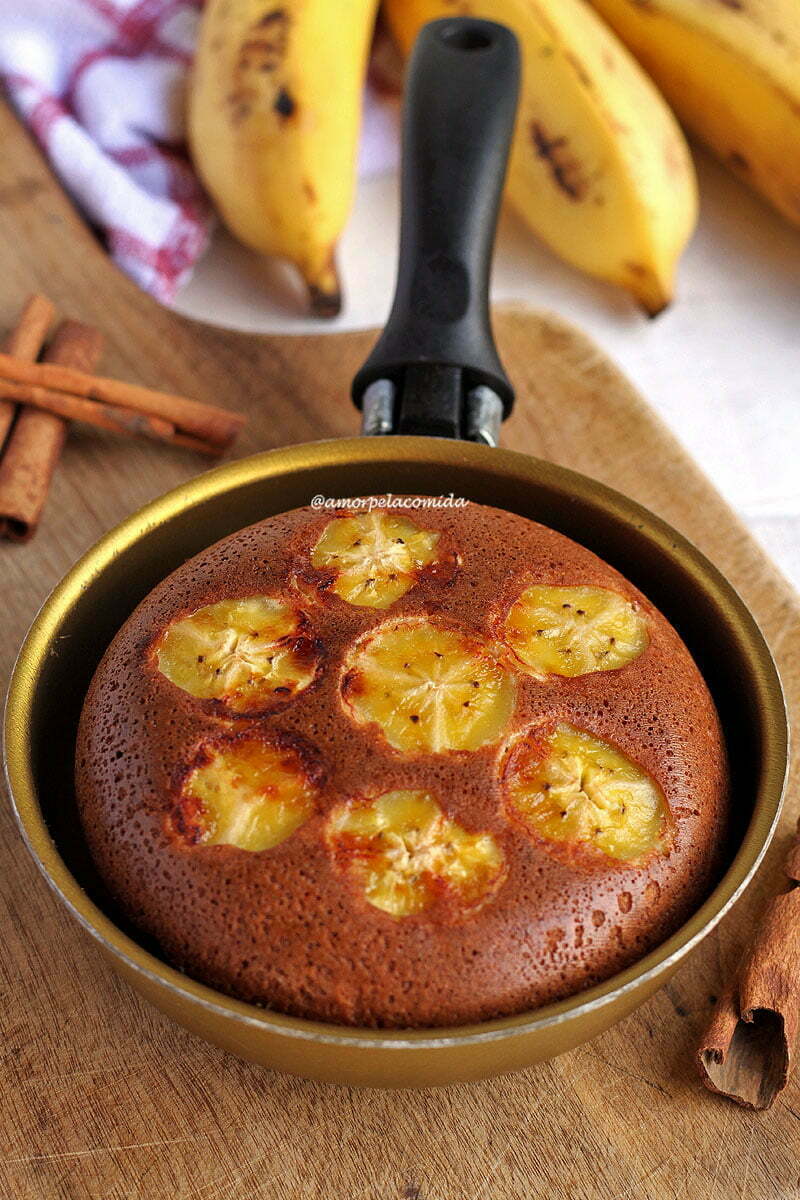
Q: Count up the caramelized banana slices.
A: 7